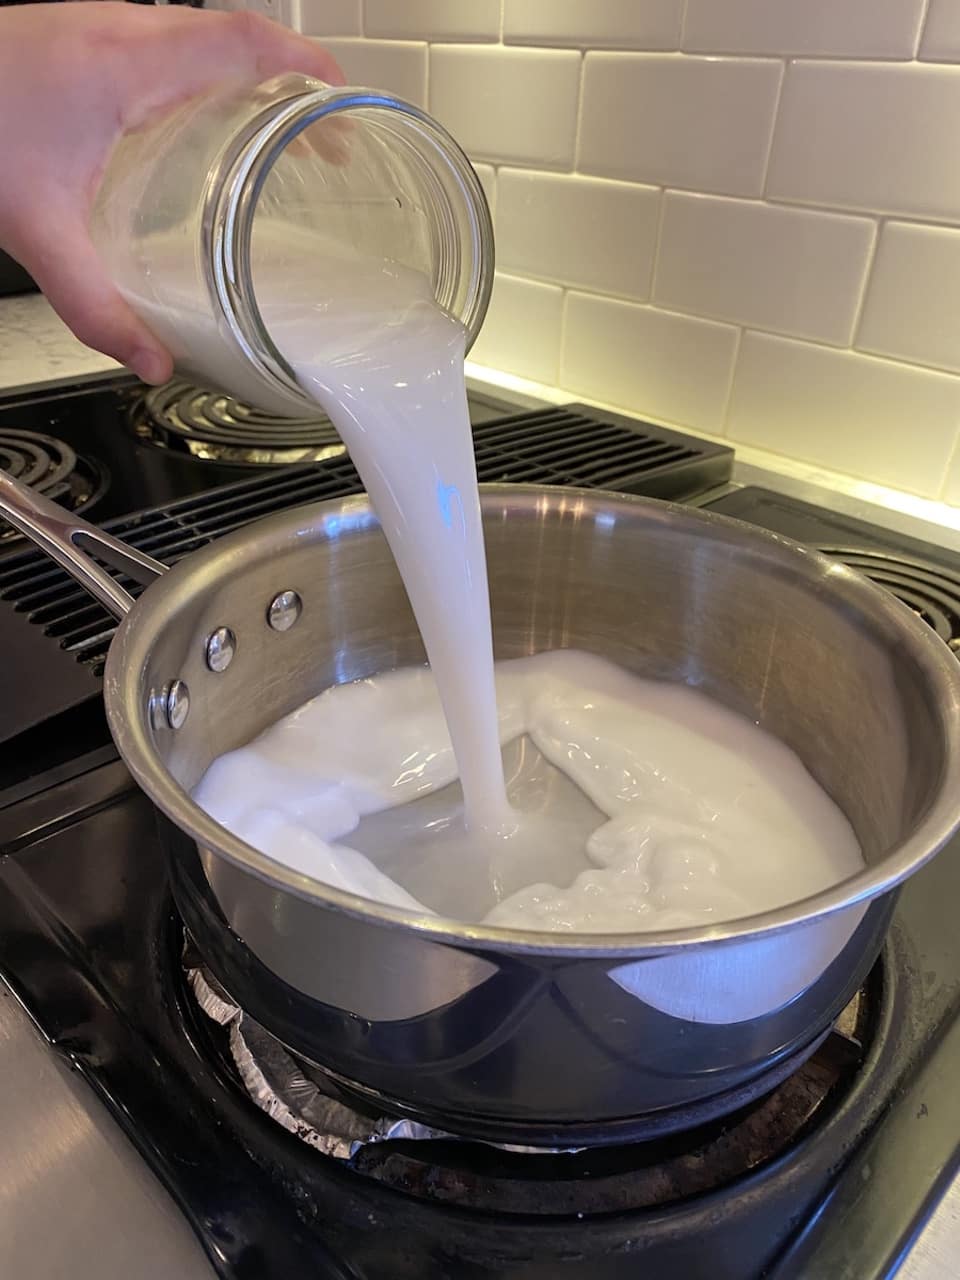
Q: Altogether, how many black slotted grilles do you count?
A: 1